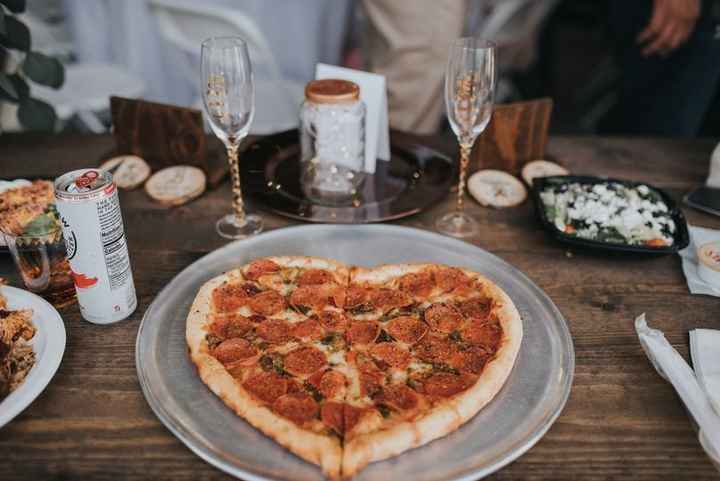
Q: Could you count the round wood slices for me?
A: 4